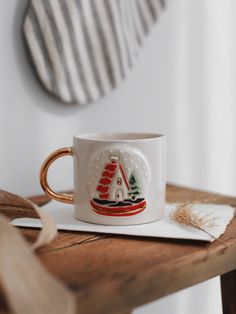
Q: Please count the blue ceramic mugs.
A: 0